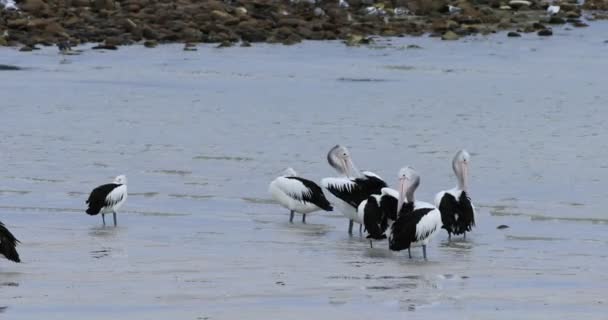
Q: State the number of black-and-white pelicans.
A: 7